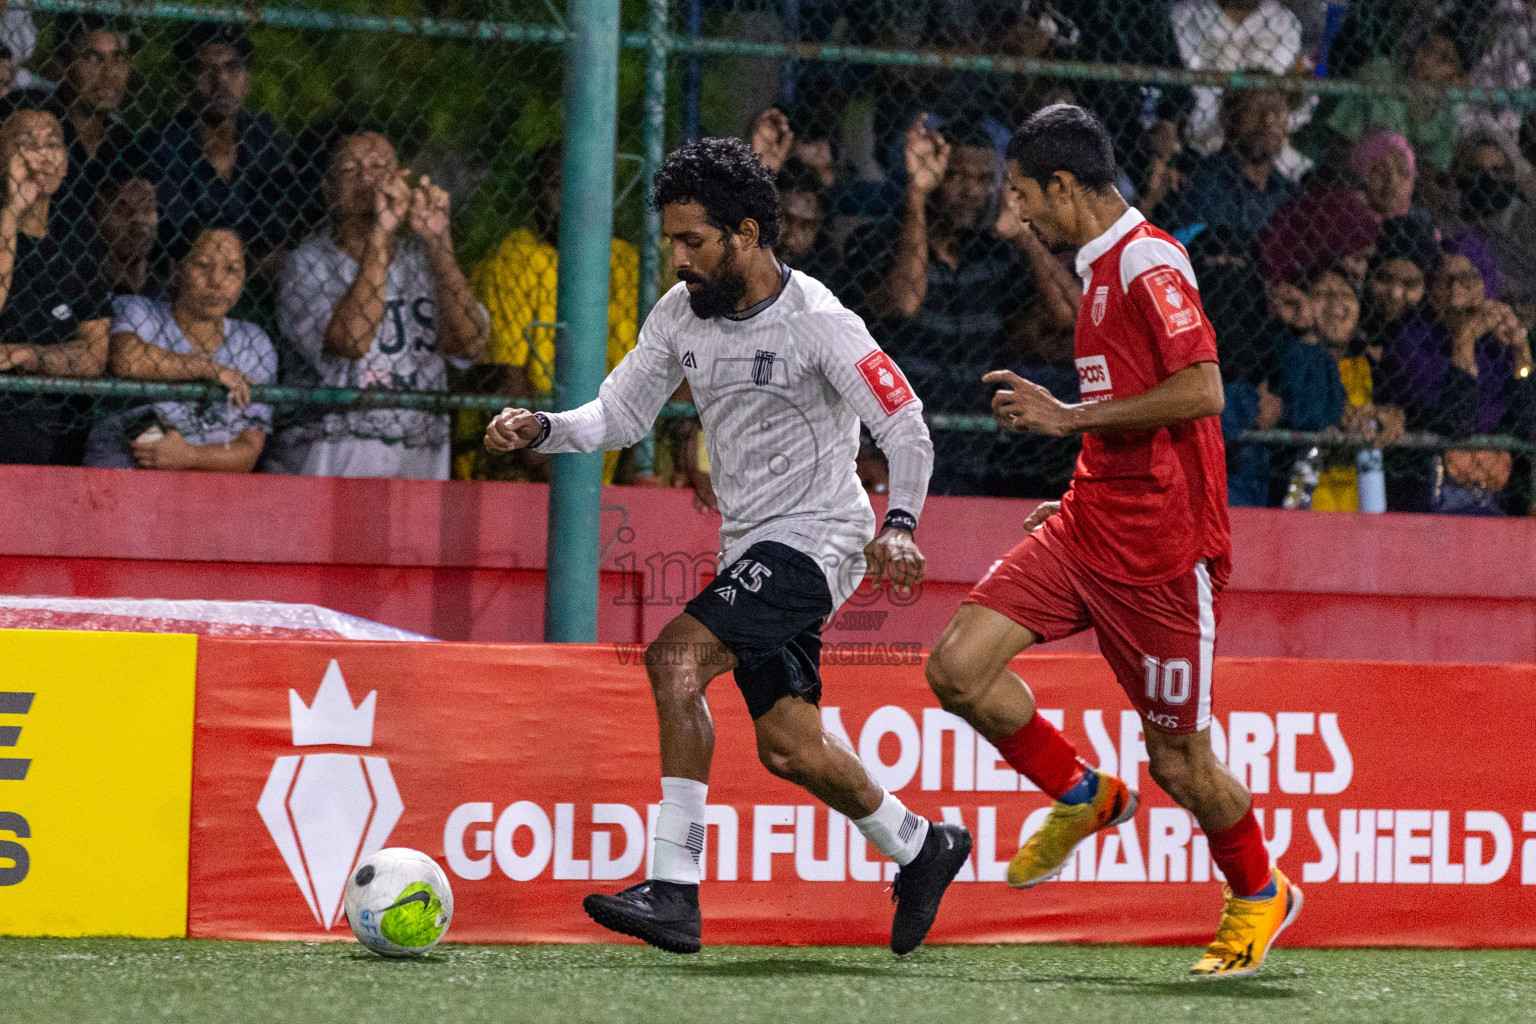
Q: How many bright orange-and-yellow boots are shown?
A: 2